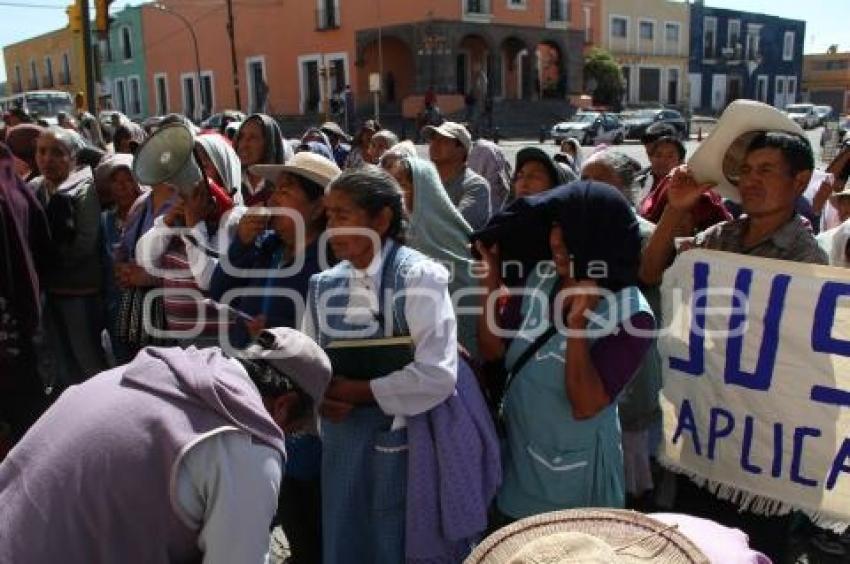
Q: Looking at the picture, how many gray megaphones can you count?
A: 1